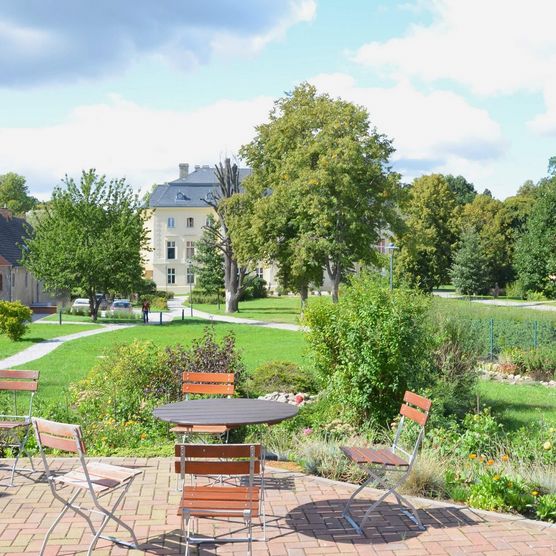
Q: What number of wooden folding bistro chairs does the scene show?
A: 5